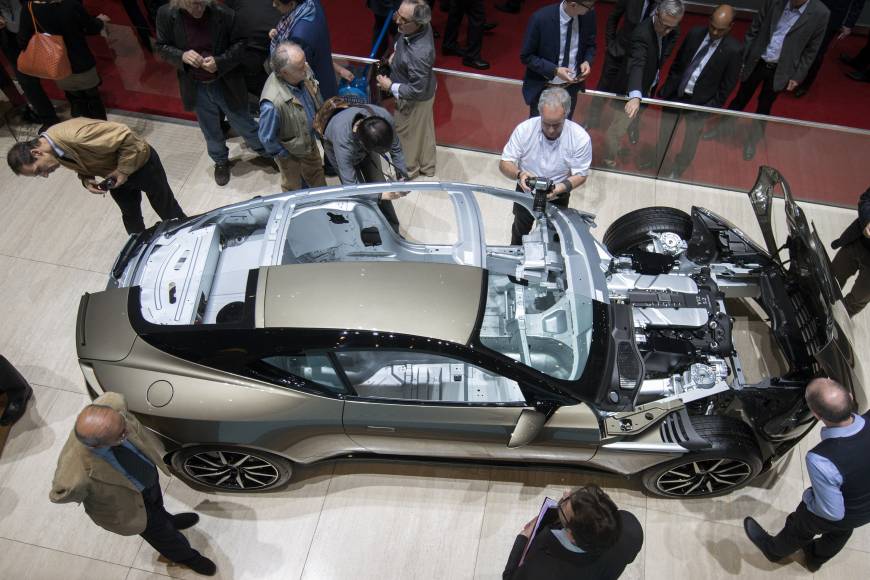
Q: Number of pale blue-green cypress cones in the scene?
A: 0